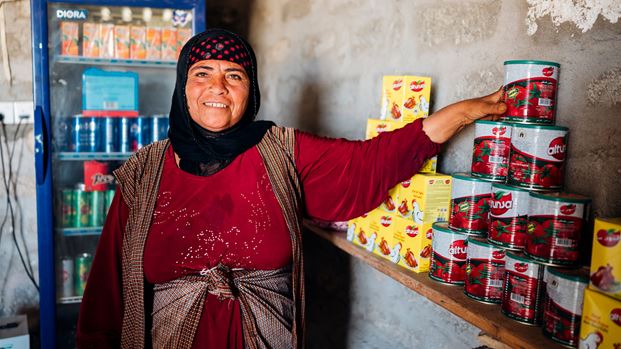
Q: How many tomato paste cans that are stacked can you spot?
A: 10